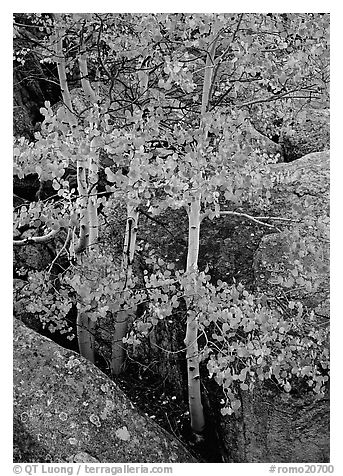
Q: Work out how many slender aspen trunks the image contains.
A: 4